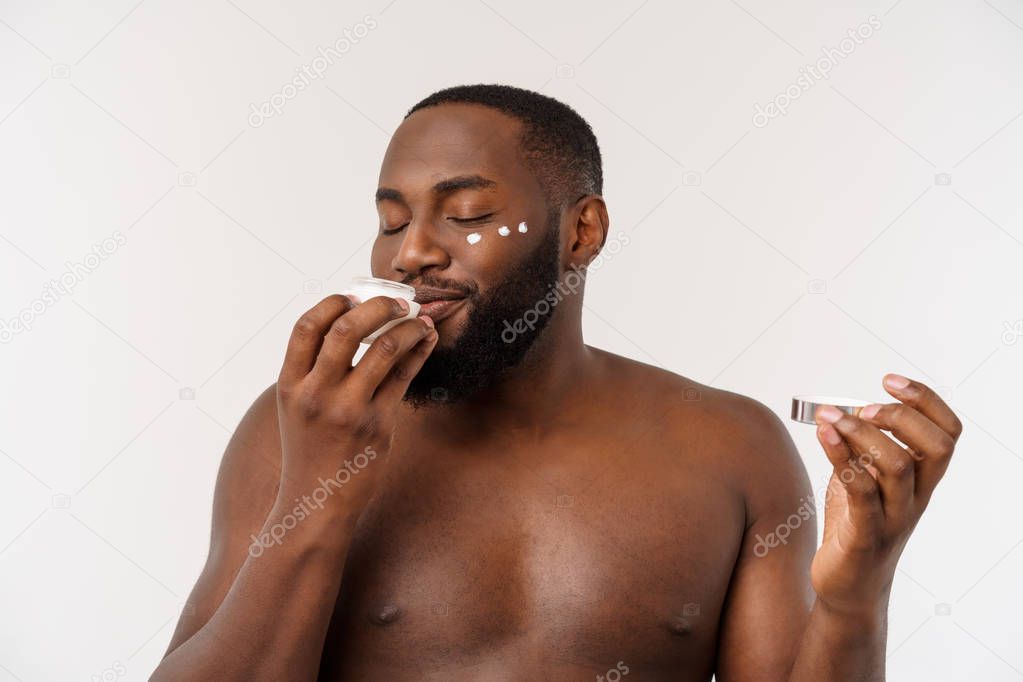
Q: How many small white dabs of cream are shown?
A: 3